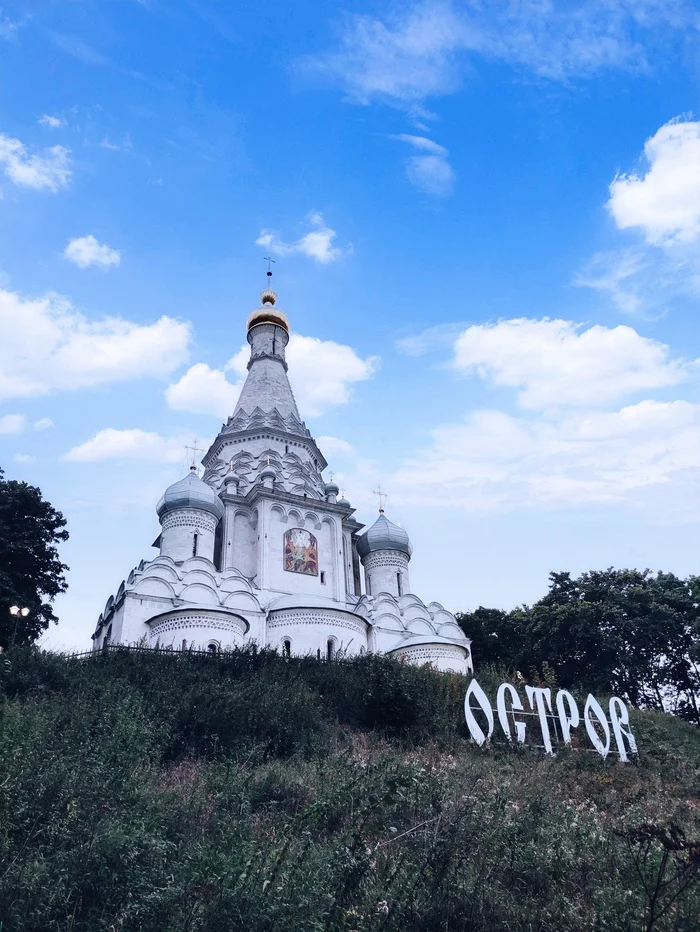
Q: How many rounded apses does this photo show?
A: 3